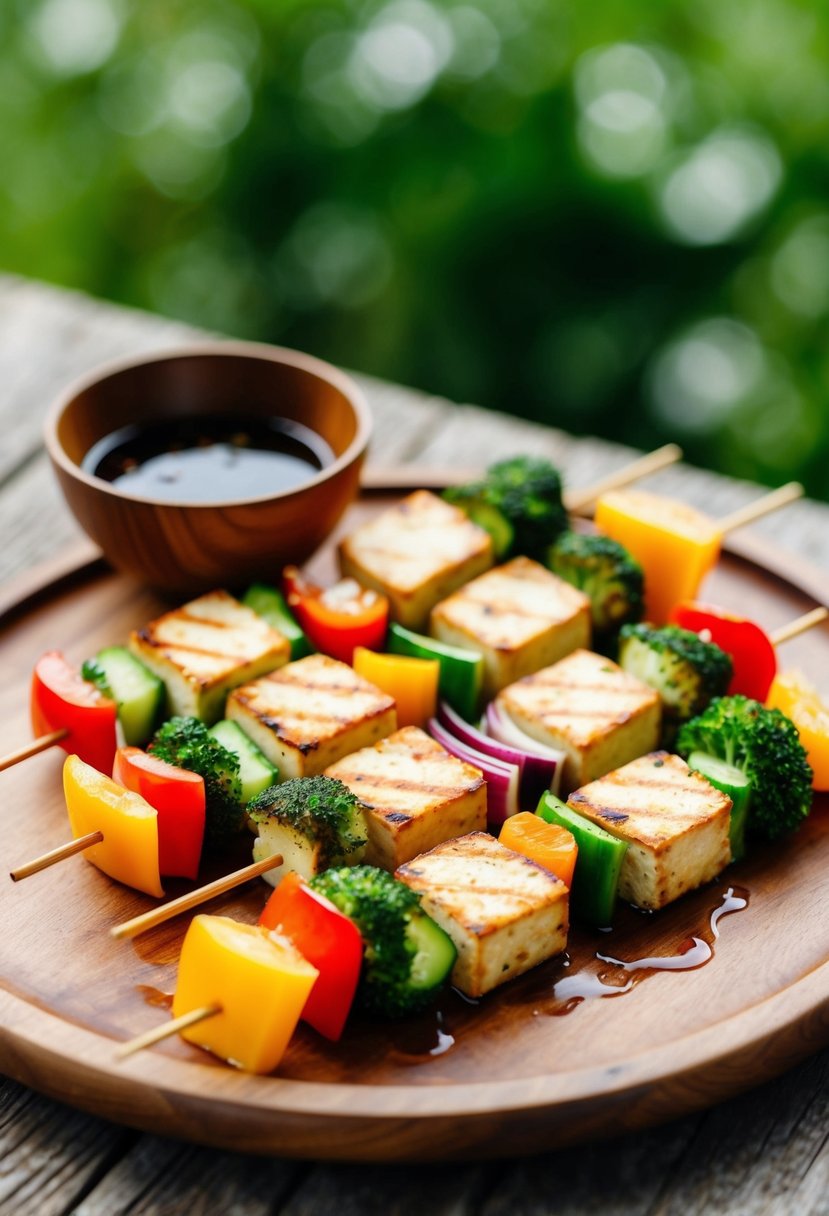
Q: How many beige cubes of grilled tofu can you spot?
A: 8